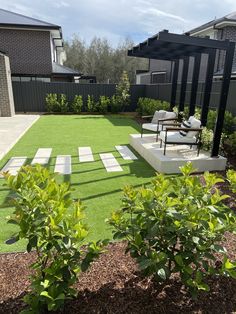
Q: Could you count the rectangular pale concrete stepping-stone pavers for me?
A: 6